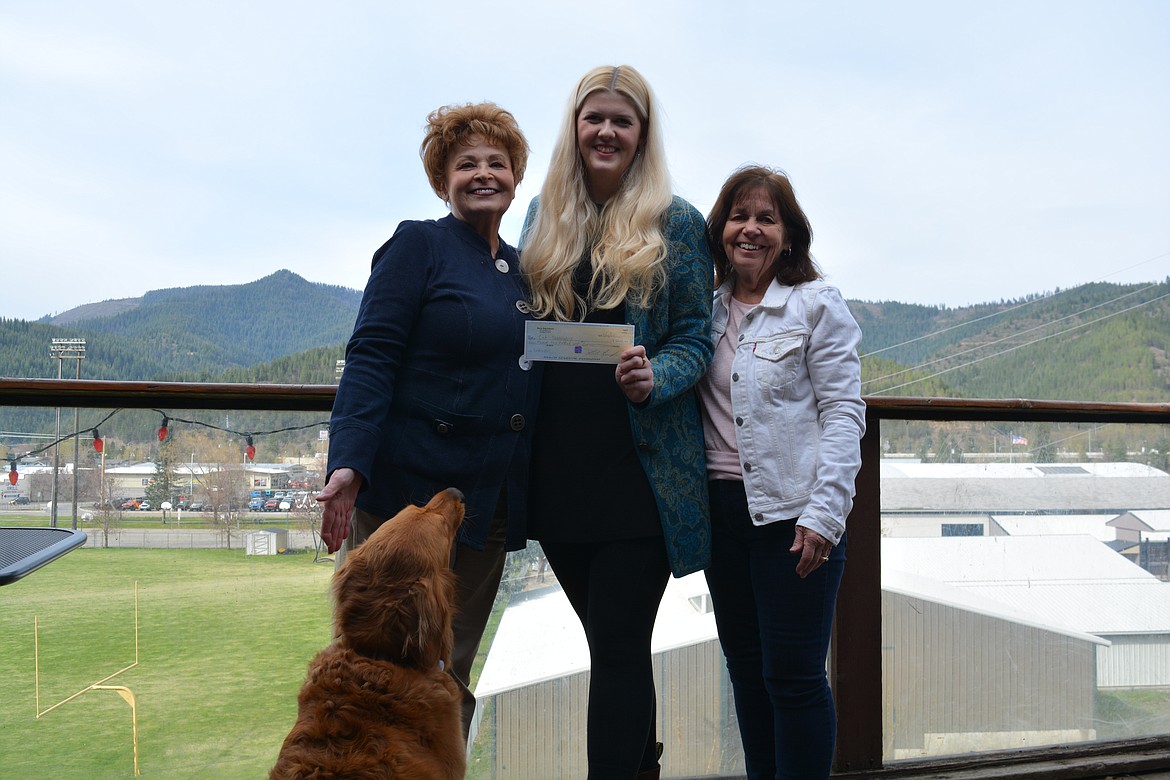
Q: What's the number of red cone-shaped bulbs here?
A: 4